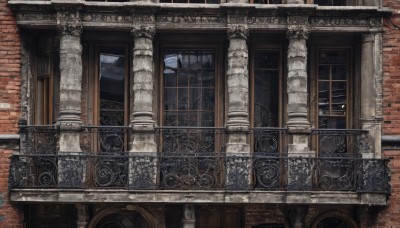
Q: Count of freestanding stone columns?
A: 4